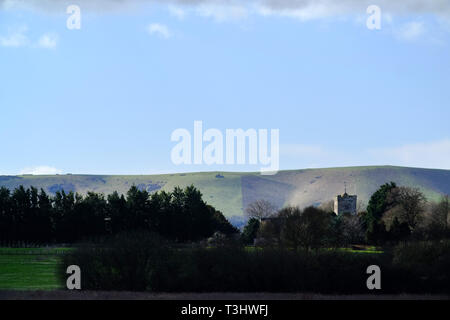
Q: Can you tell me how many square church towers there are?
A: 1